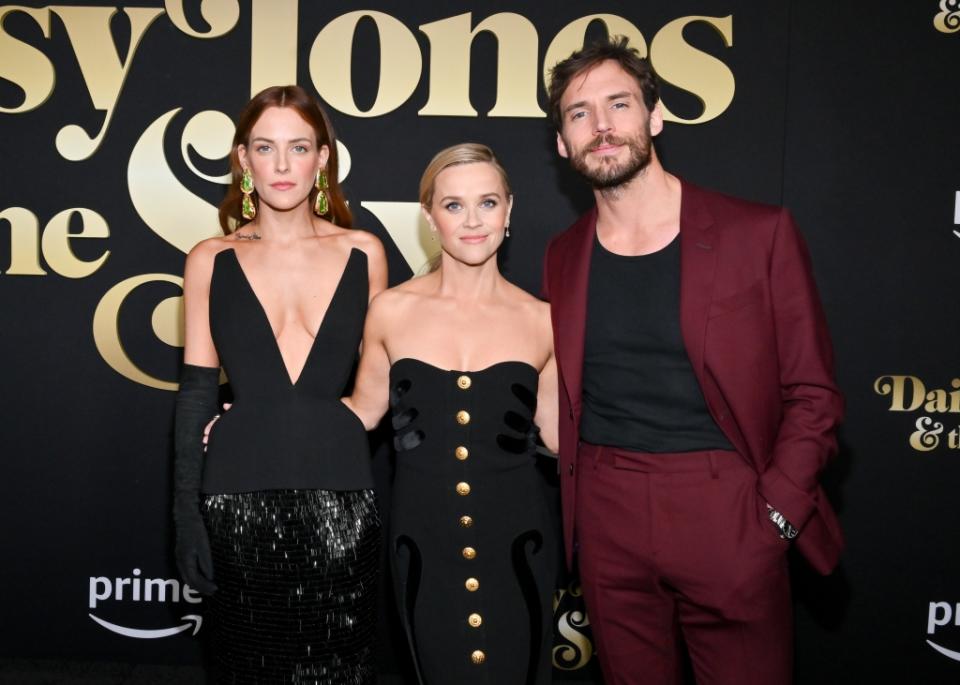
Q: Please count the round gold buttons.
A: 9